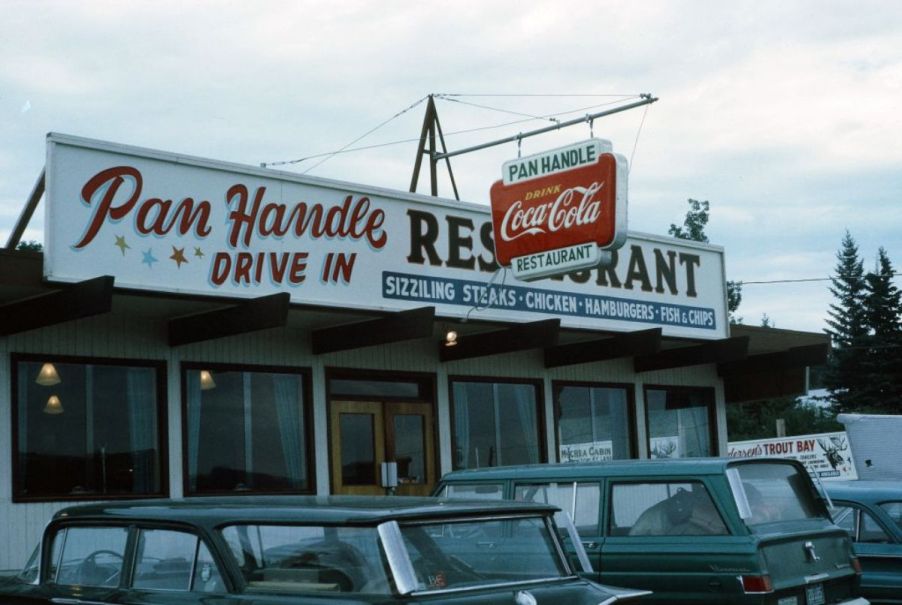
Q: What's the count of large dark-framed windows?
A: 5